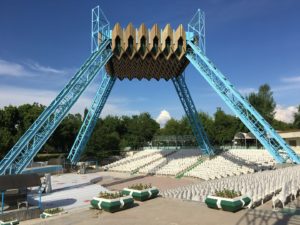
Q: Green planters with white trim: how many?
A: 5